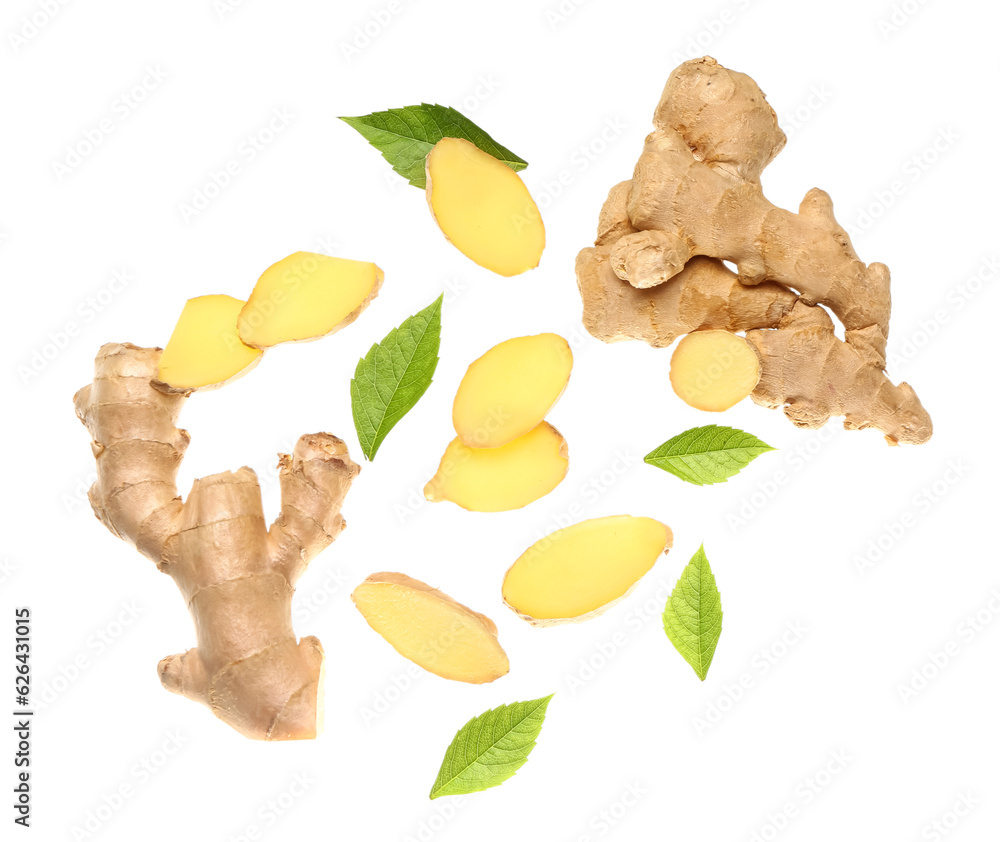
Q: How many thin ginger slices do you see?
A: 8